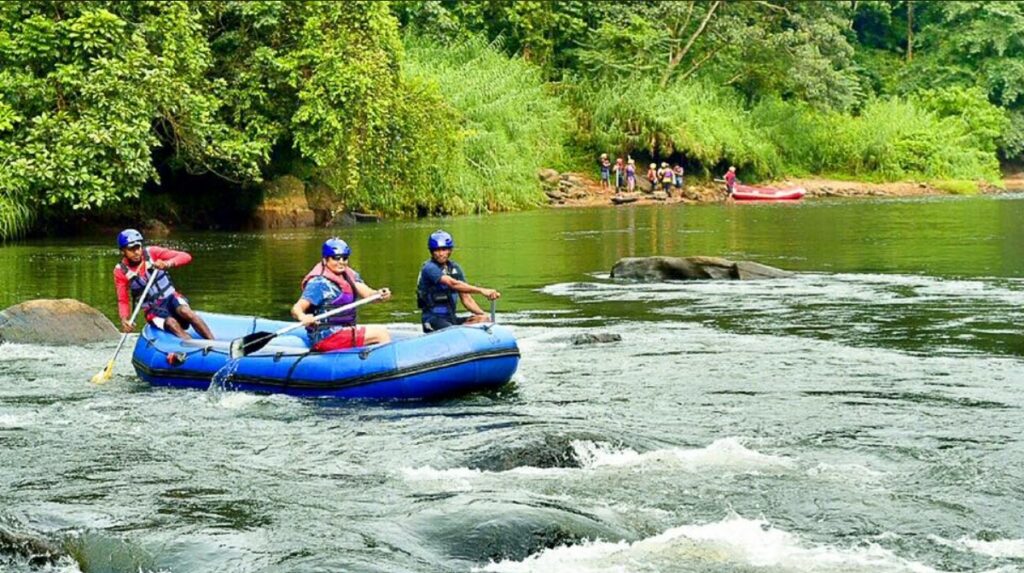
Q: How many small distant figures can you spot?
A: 8